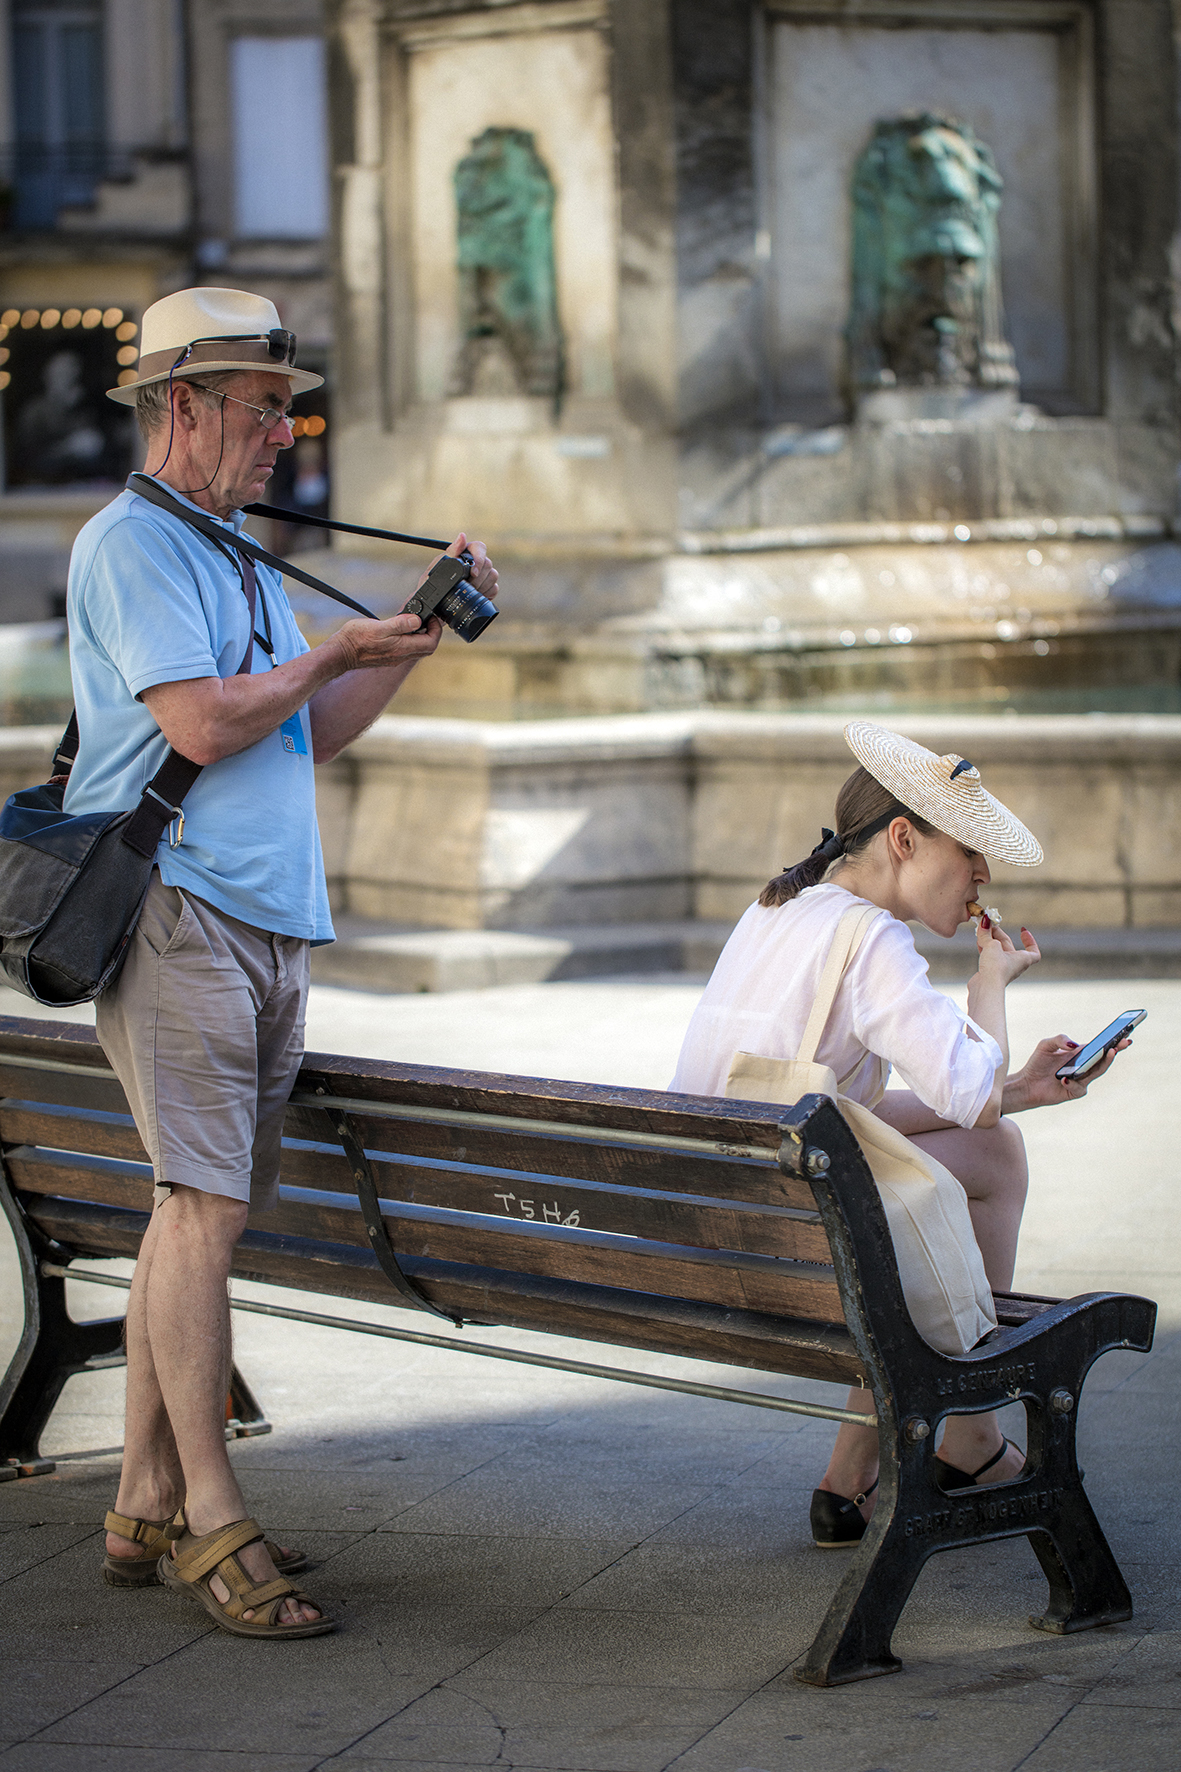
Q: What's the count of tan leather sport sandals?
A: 2